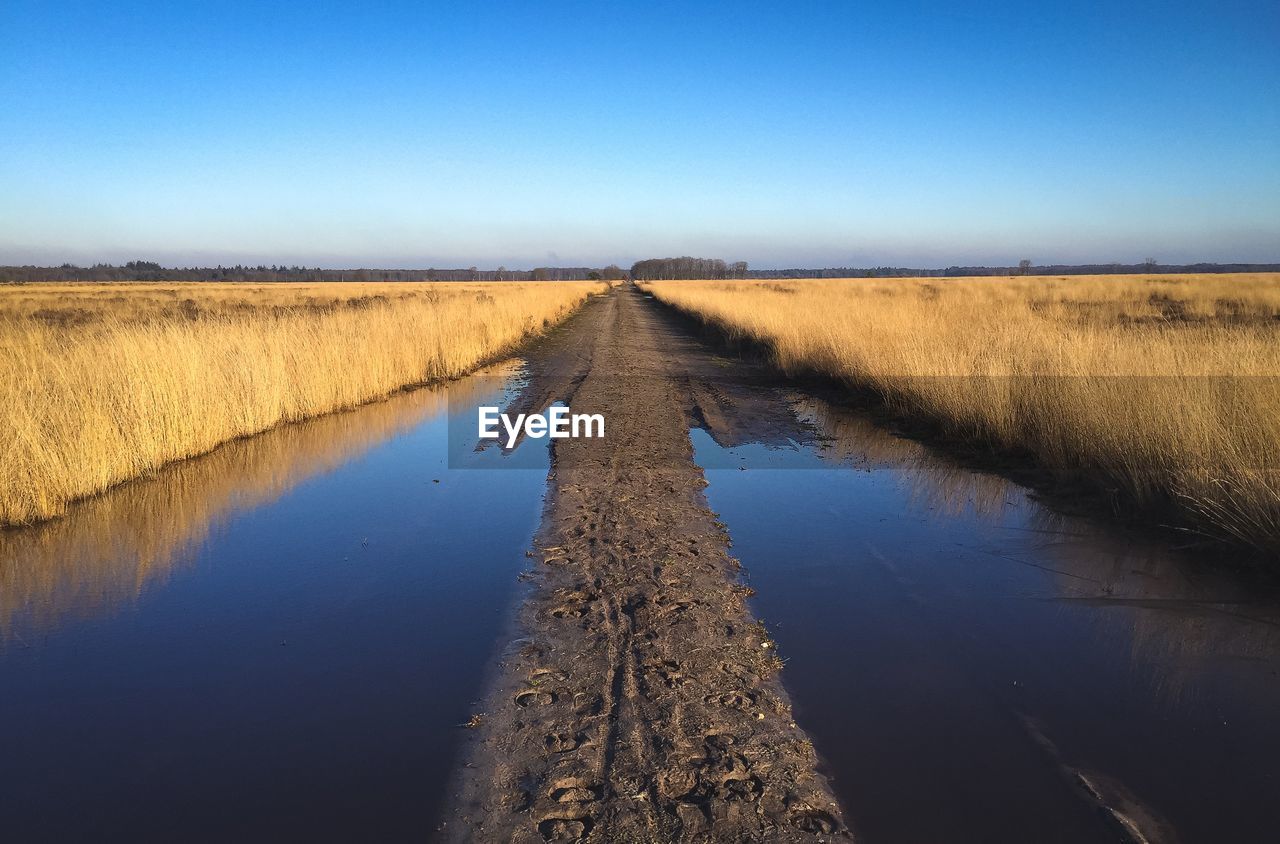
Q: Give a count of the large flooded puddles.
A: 2